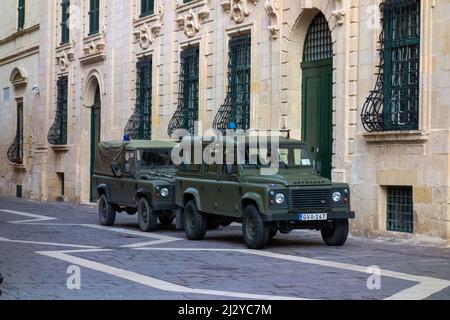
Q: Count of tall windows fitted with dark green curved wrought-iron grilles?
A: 6